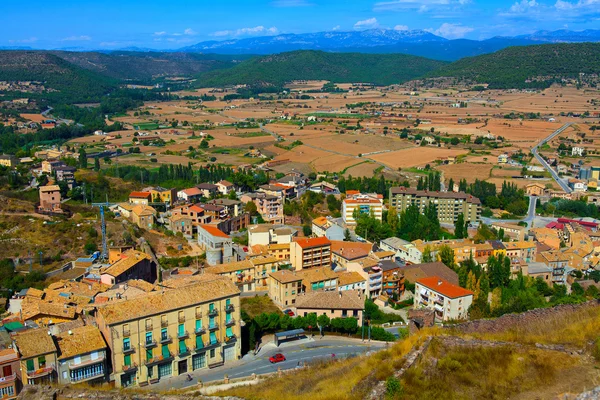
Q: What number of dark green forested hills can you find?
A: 3